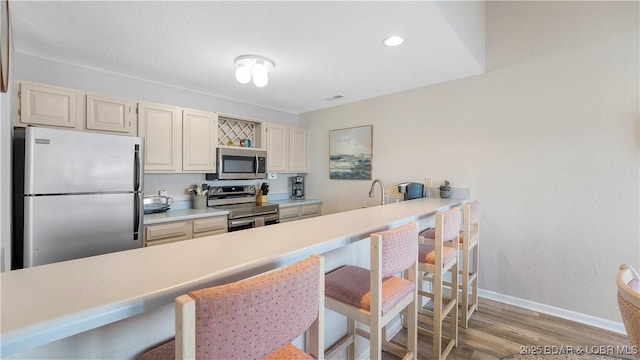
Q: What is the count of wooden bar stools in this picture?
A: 4